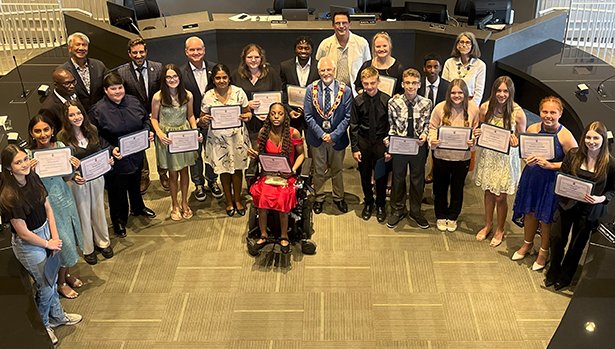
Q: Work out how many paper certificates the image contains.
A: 14